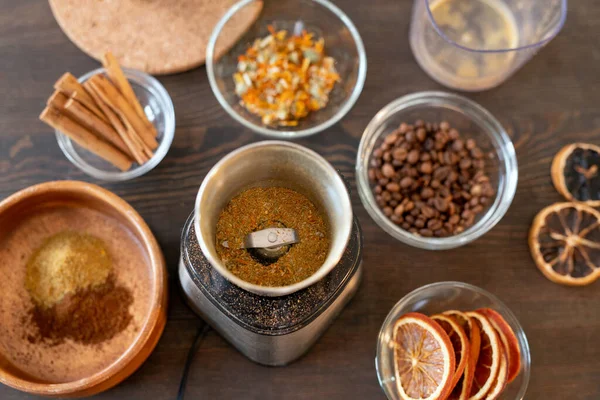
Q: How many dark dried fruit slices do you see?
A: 2